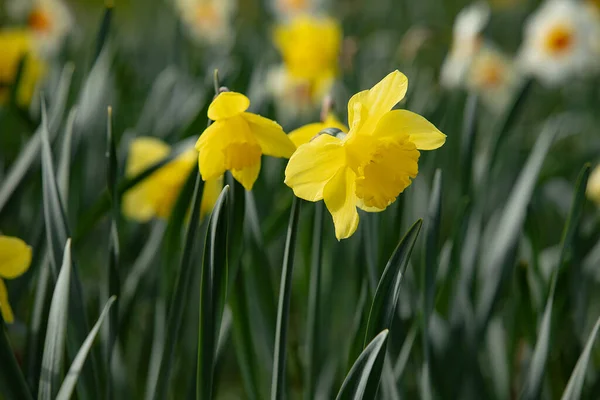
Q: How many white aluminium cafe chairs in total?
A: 0